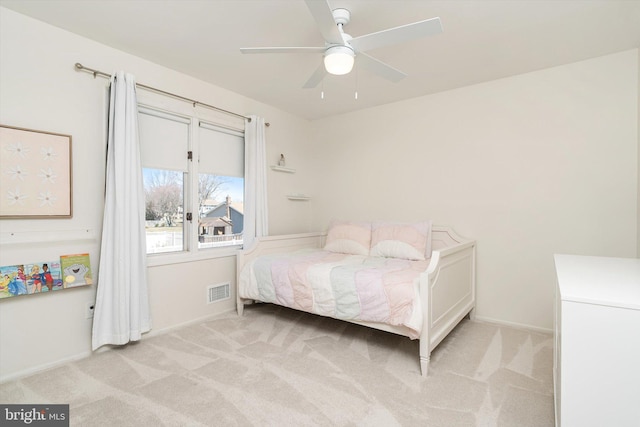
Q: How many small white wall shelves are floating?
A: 2